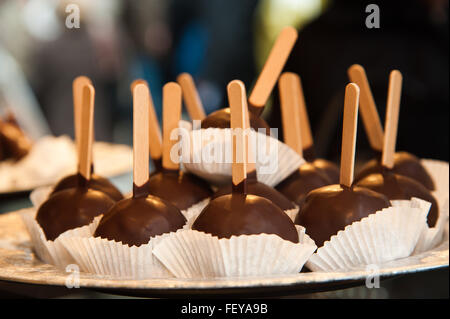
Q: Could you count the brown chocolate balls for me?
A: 12